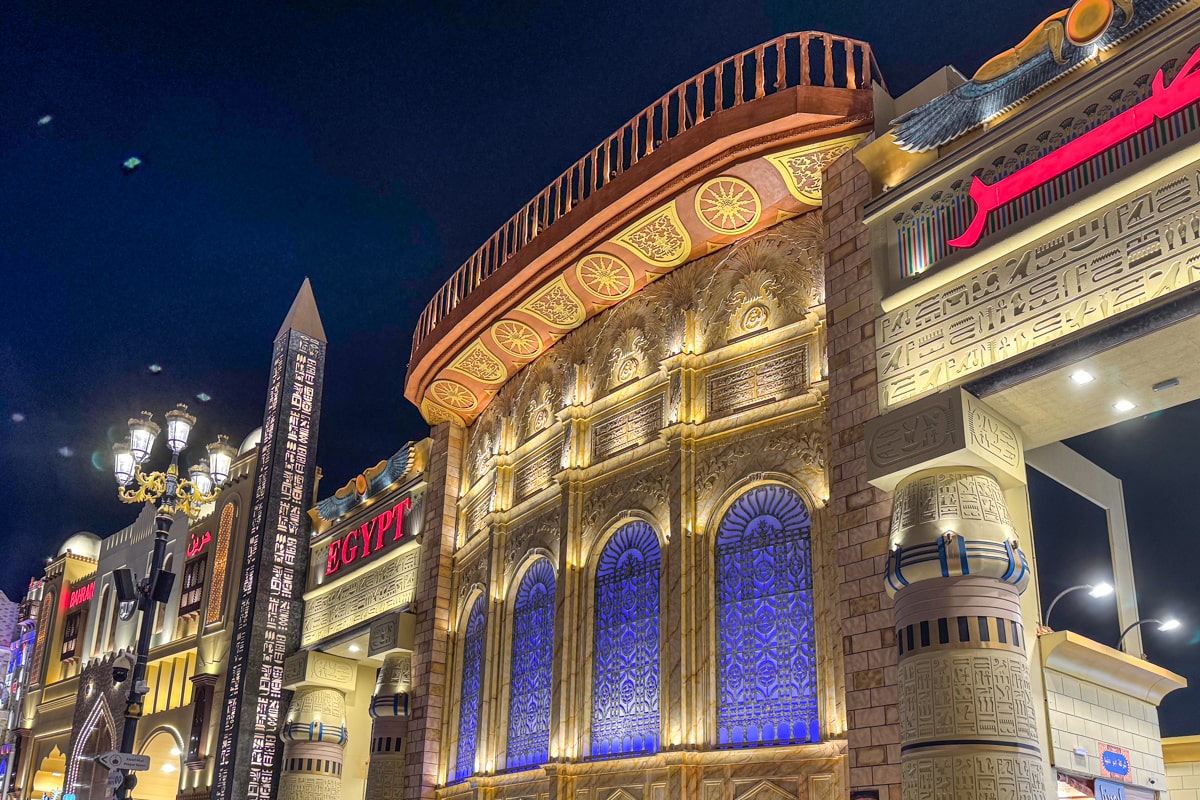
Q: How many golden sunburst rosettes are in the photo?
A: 4